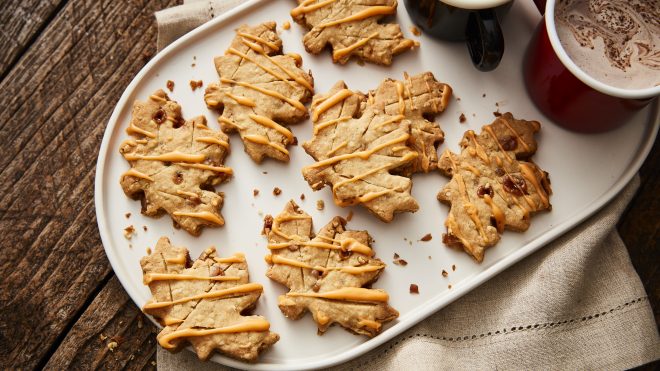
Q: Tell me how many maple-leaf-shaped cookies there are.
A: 8